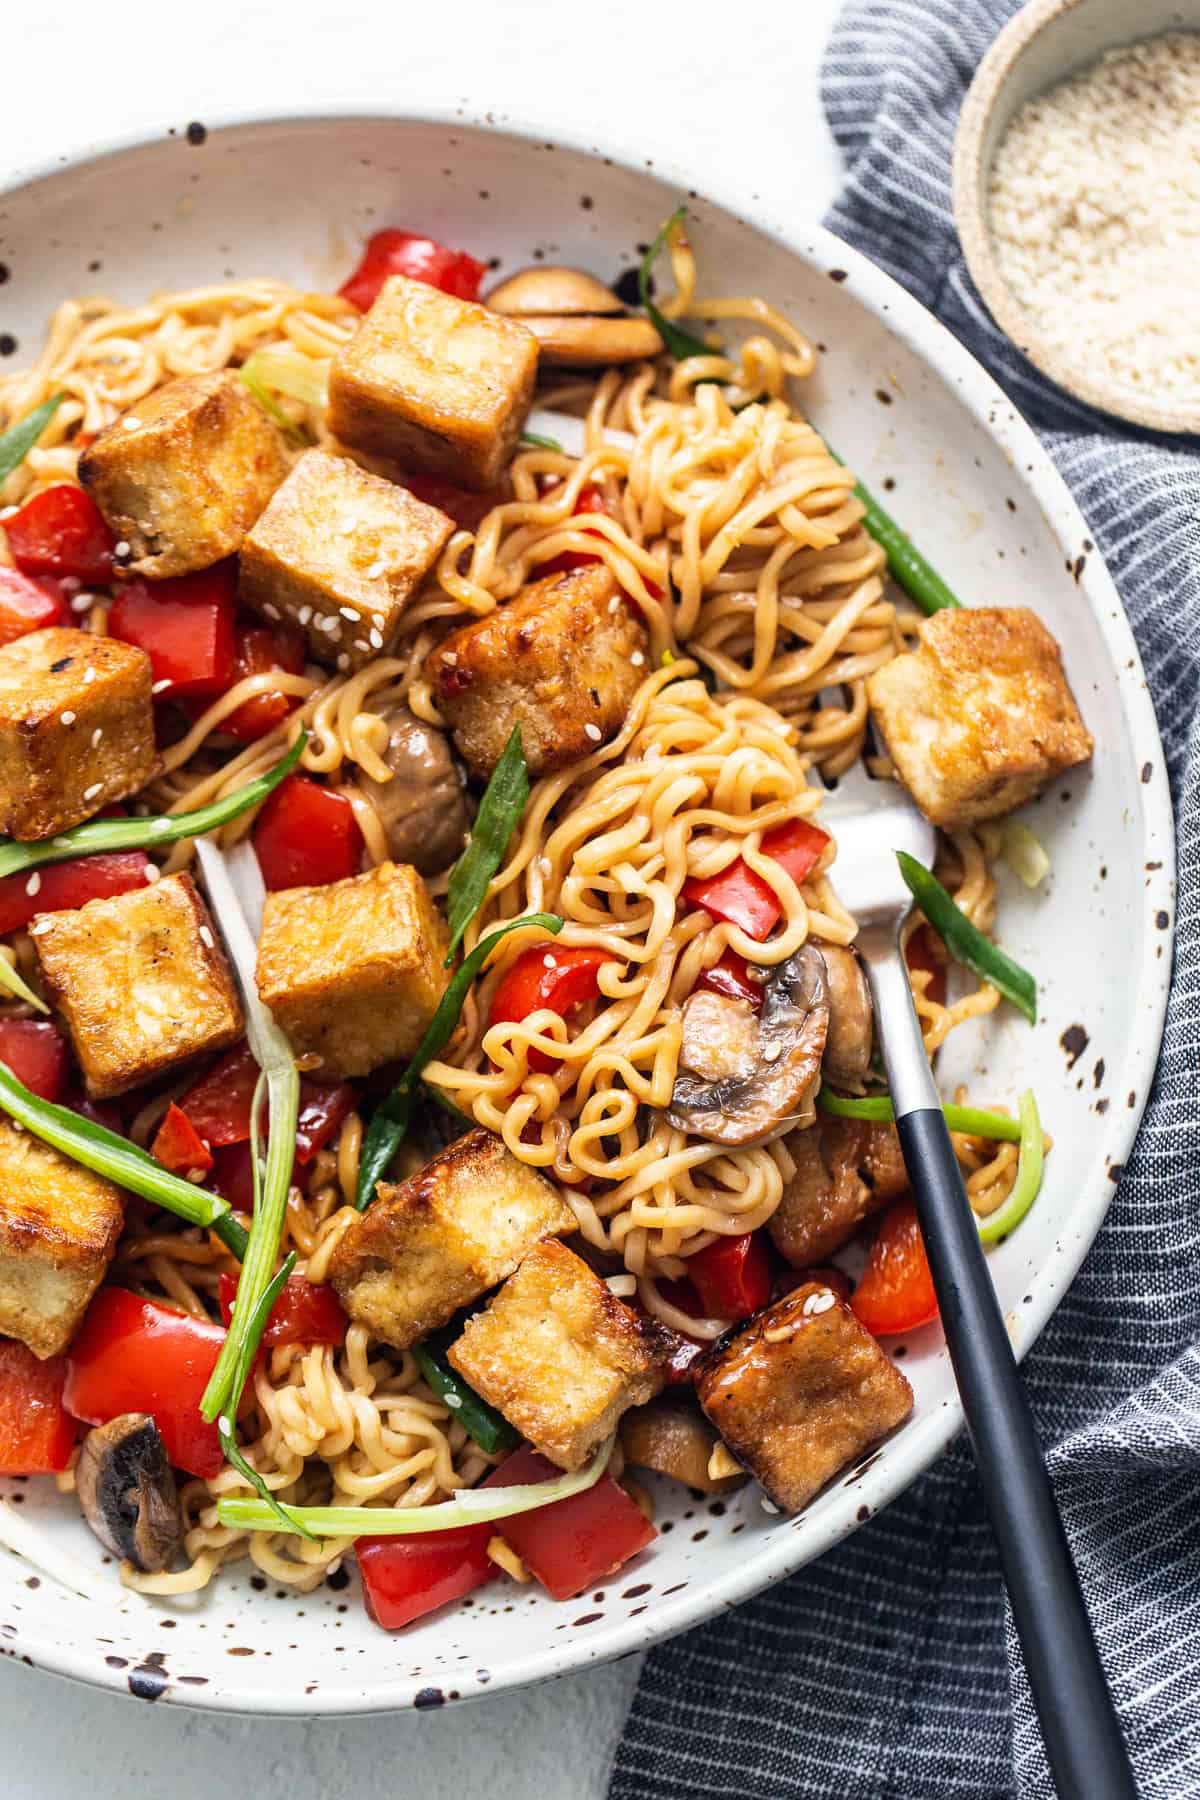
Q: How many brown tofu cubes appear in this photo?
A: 13